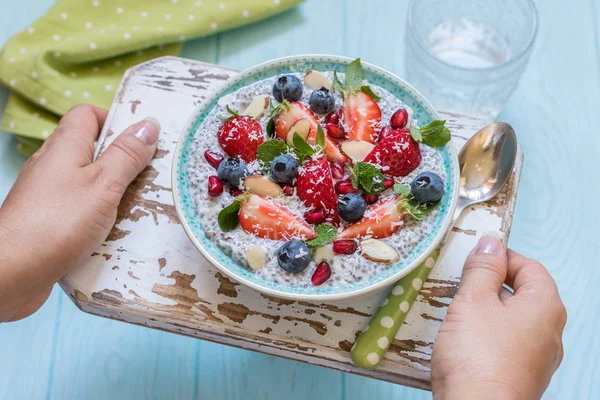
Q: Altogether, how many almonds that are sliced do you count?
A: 8